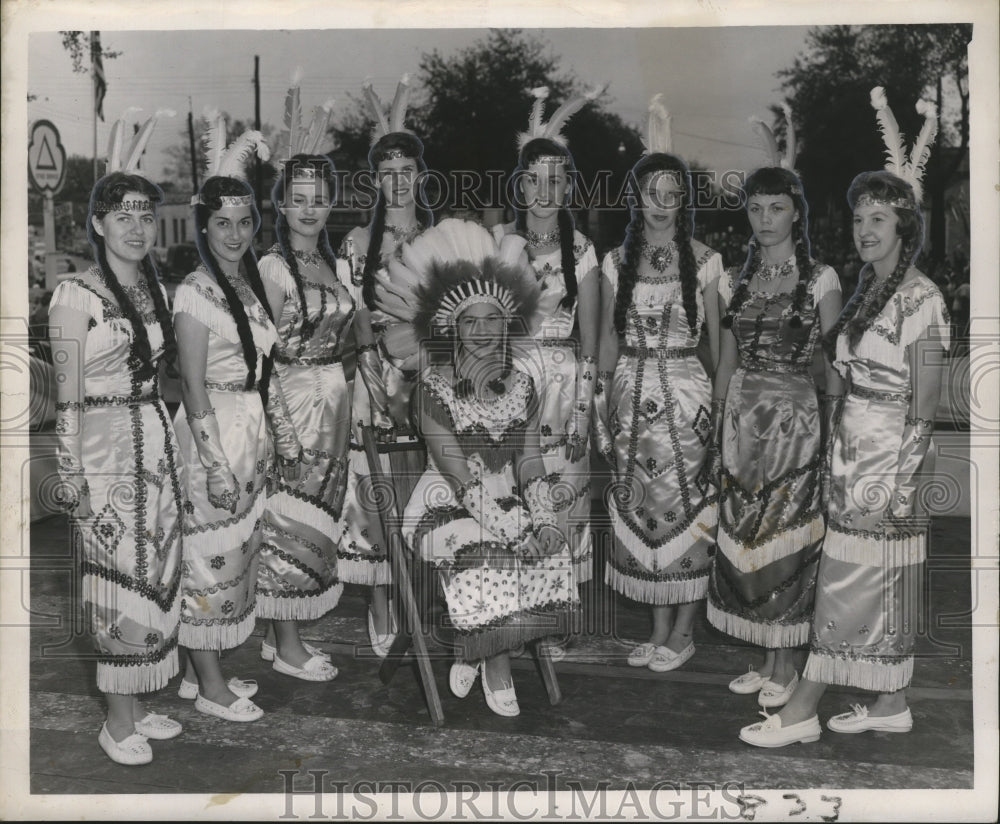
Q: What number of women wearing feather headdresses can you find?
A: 9